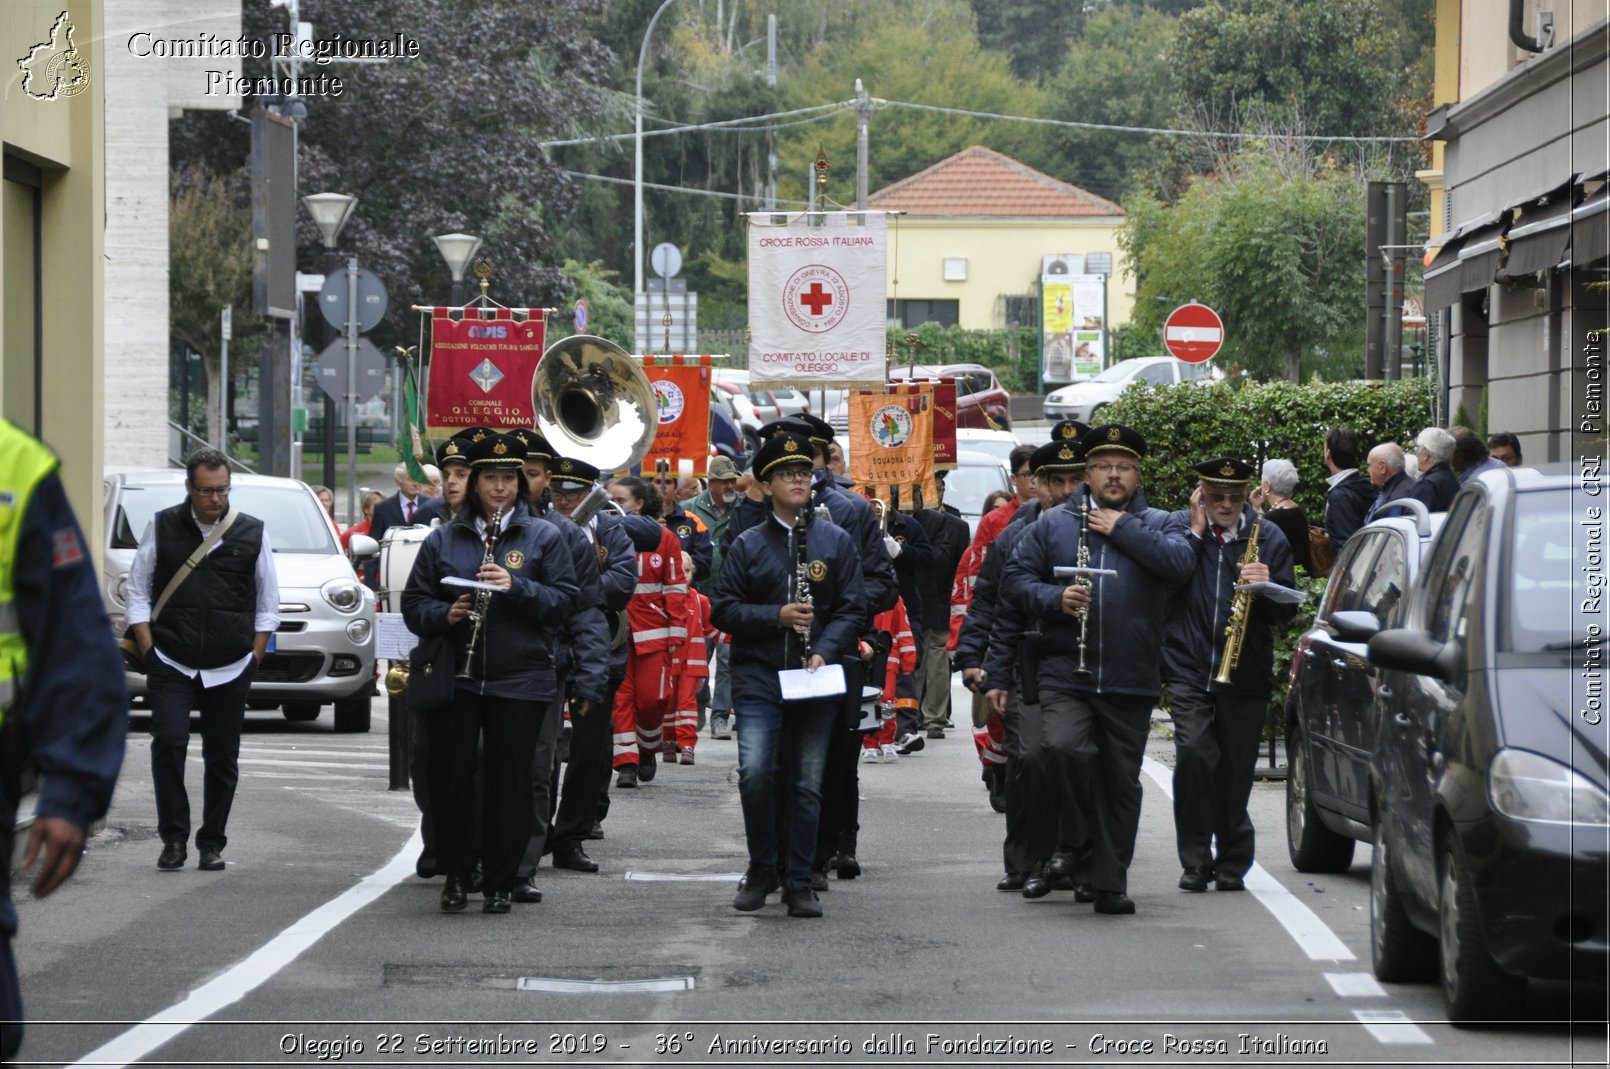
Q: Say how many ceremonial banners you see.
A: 5